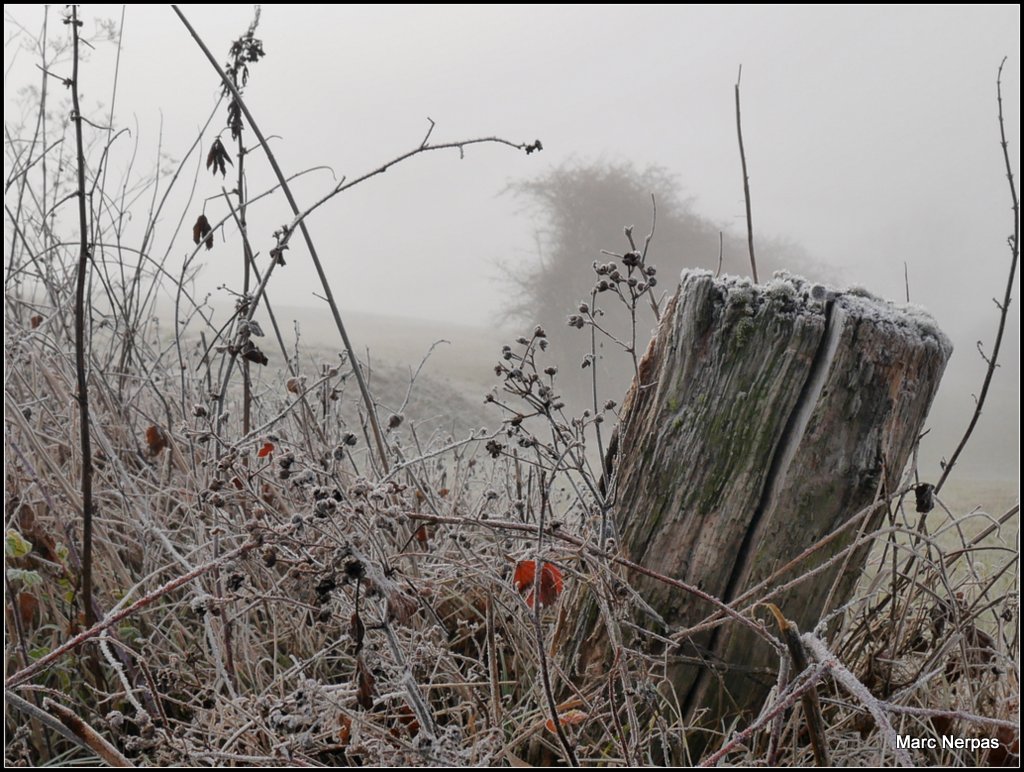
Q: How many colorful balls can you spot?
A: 0